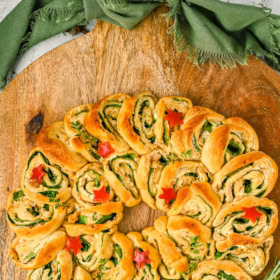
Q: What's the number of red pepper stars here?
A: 8